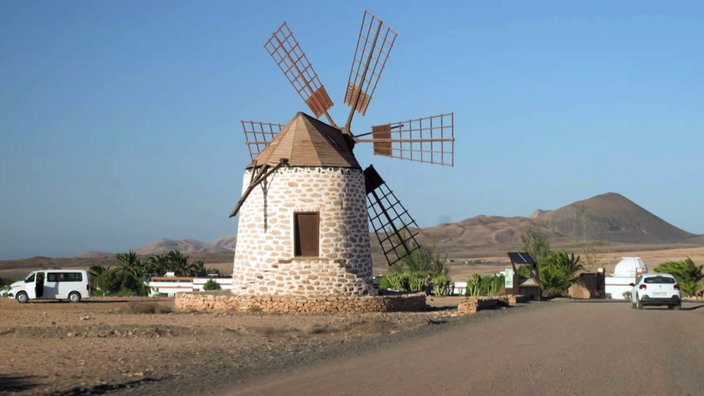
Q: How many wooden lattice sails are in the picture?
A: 5